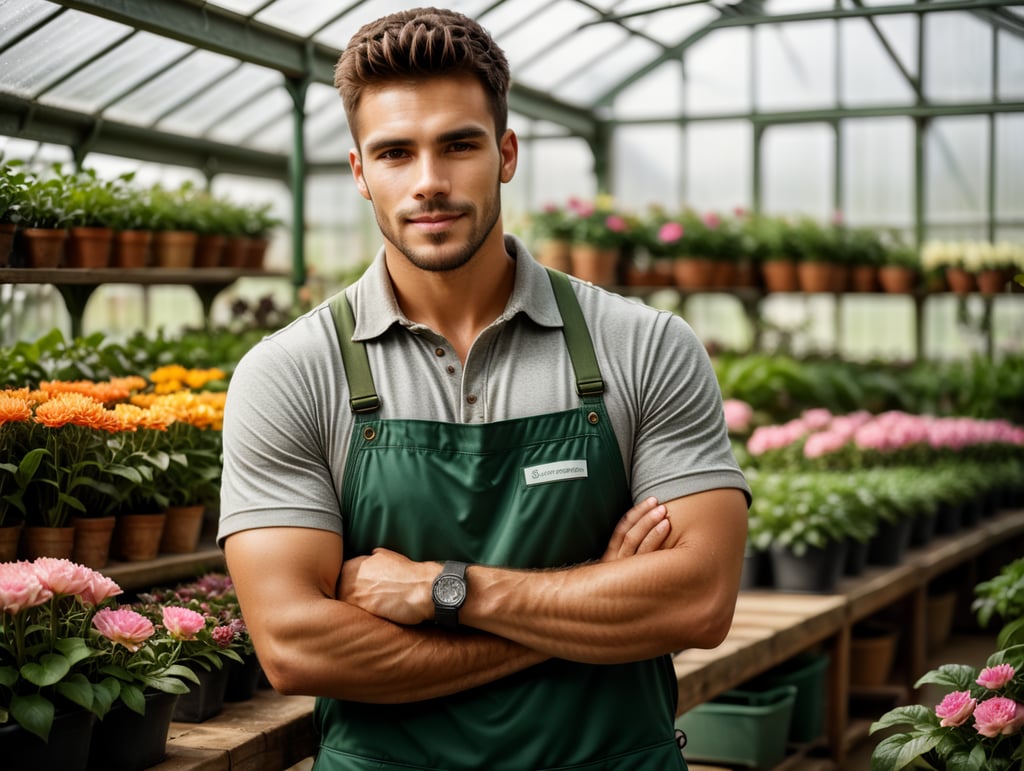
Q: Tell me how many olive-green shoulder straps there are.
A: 2